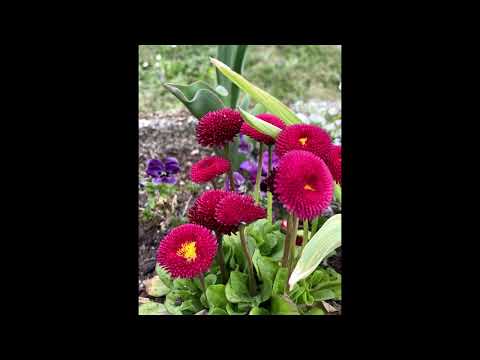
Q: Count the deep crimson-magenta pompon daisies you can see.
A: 9